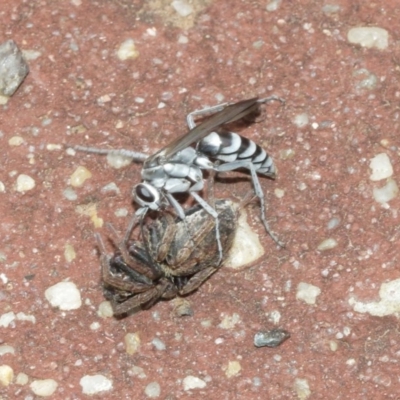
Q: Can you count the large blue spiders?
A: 0